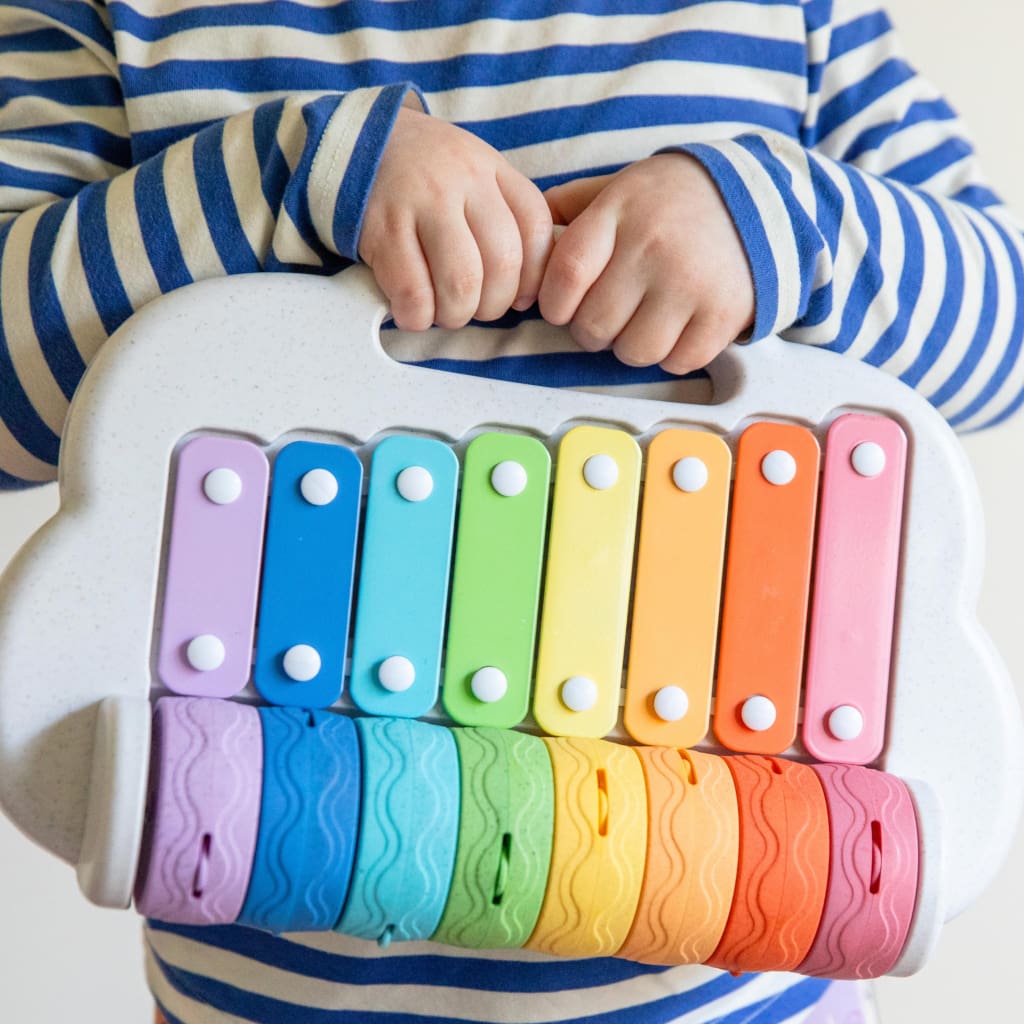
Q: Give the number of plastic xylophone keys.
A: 8